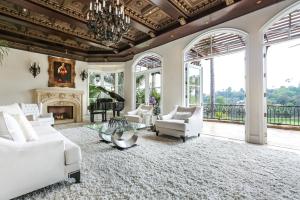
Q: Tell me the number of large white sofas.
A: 1